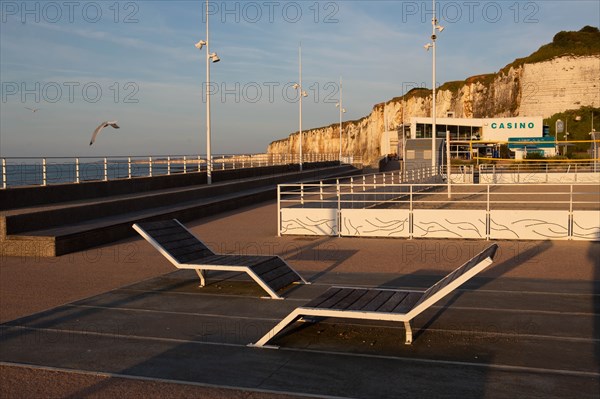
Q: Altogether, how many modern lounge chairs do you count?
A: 2